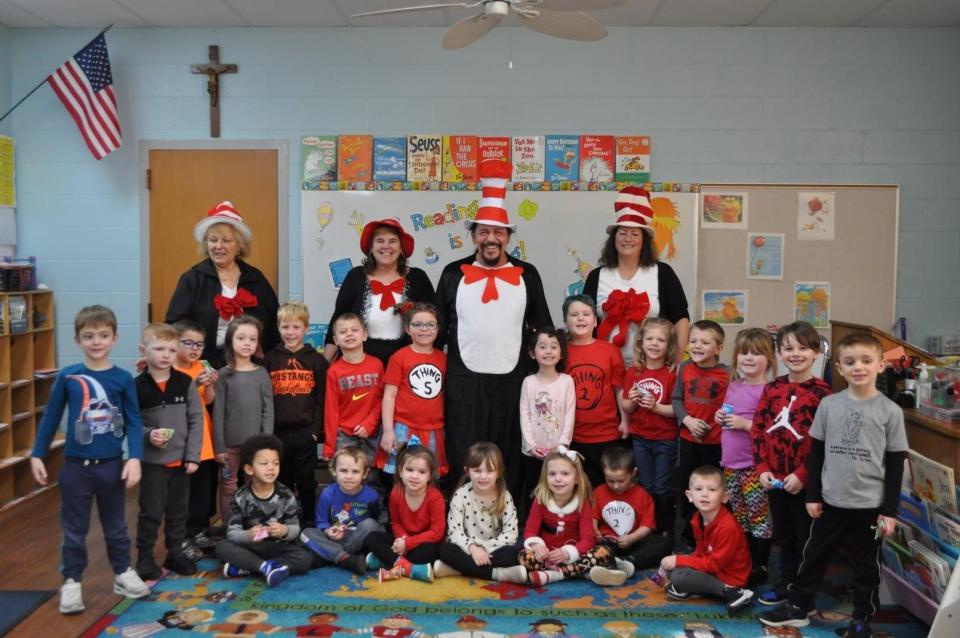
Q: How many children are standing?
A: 14